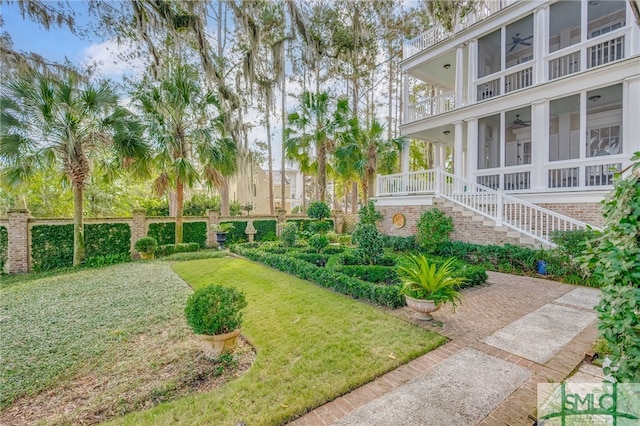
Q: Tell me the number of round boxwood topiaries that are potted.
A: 2